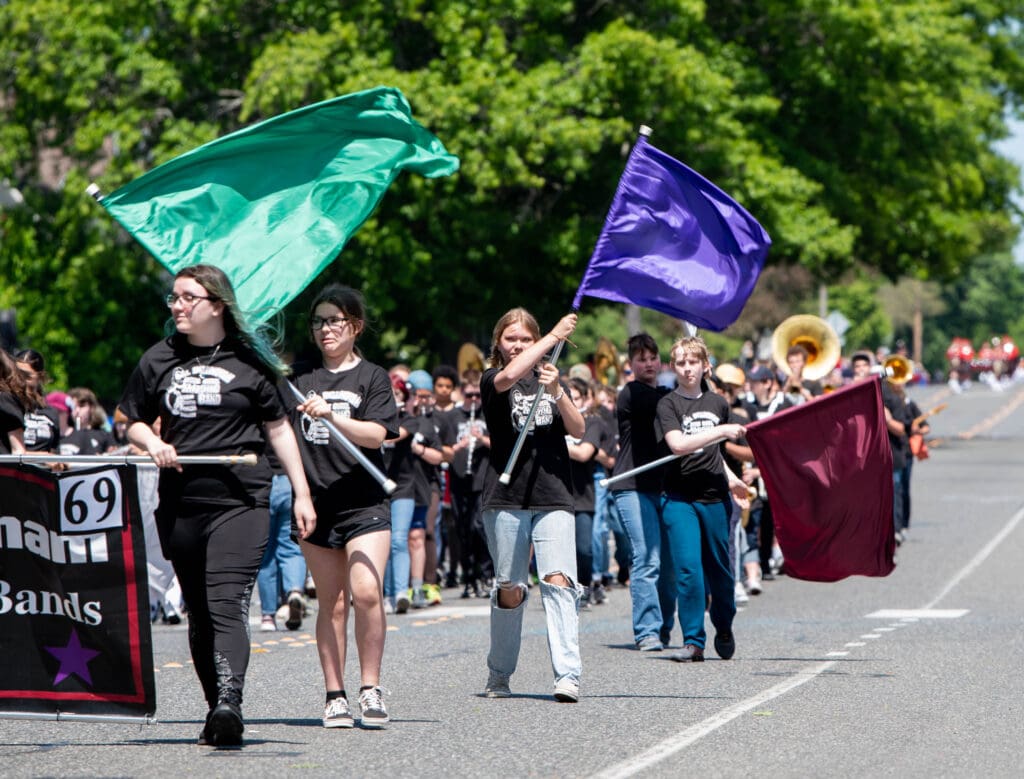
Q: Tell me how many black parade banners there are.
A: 1